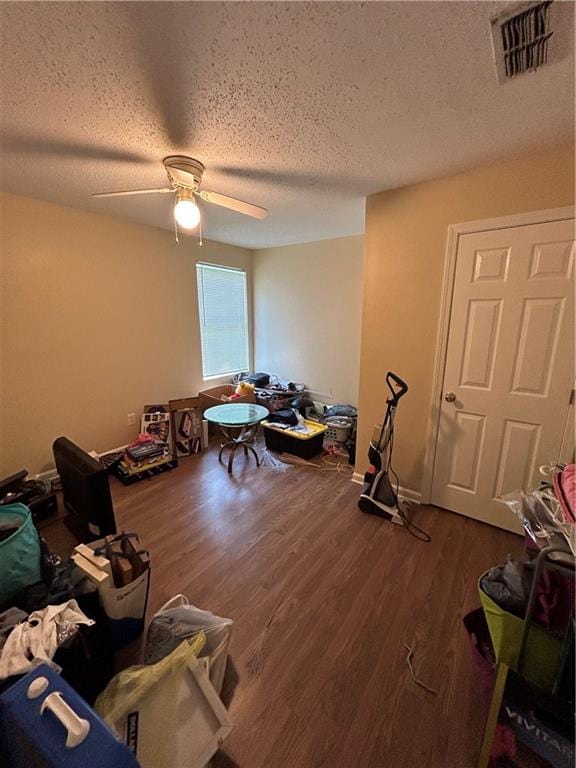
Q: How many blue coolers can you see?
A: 1